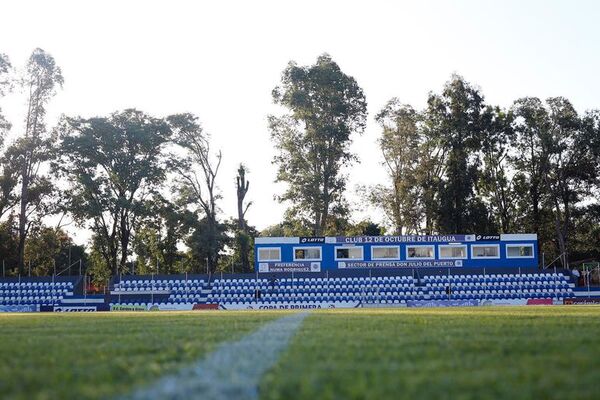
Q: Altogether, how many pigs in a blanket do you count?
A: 0